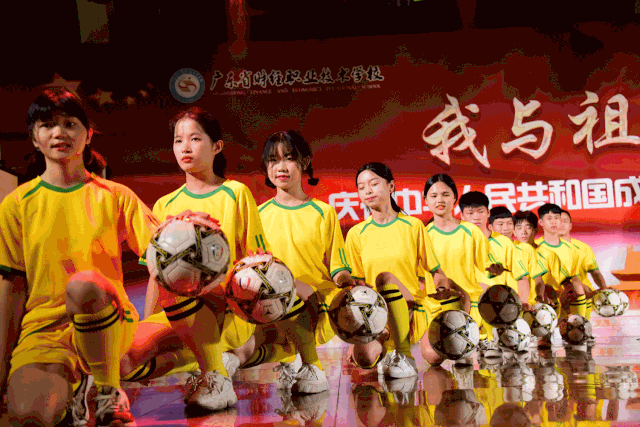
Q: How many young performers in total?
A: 10